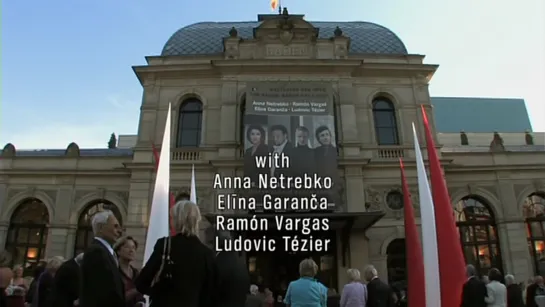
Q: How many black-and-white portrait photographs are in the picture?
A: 4